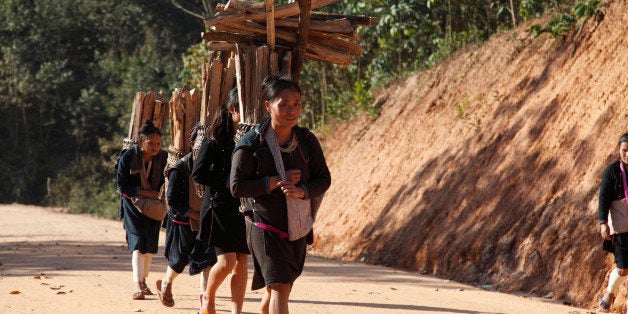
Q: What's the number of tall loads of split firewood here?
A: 4